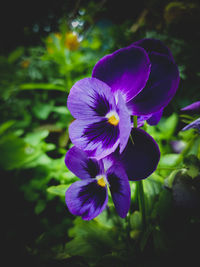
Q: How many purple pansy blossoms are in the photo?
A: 2